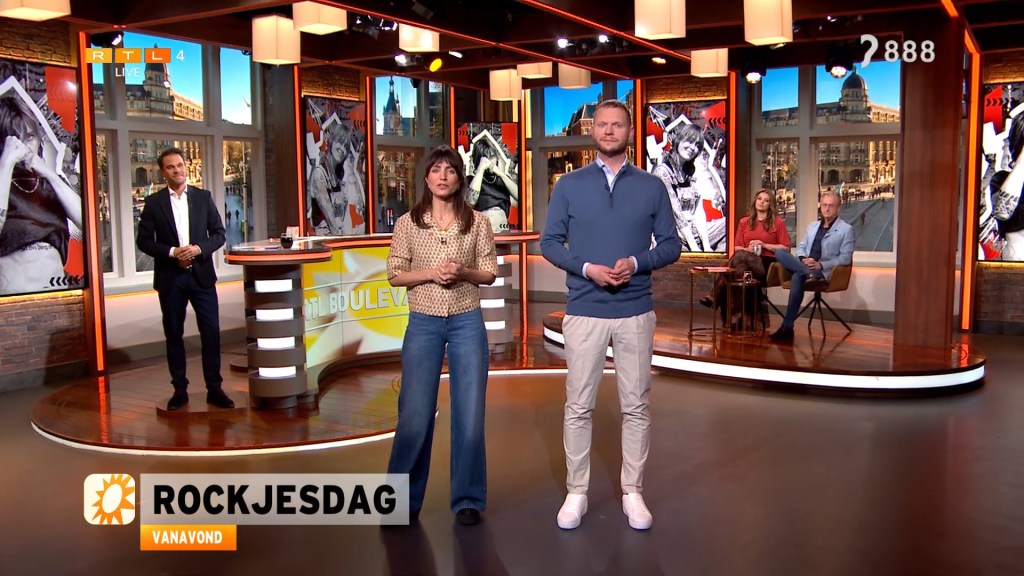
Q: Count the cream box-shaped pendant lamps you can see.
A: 10